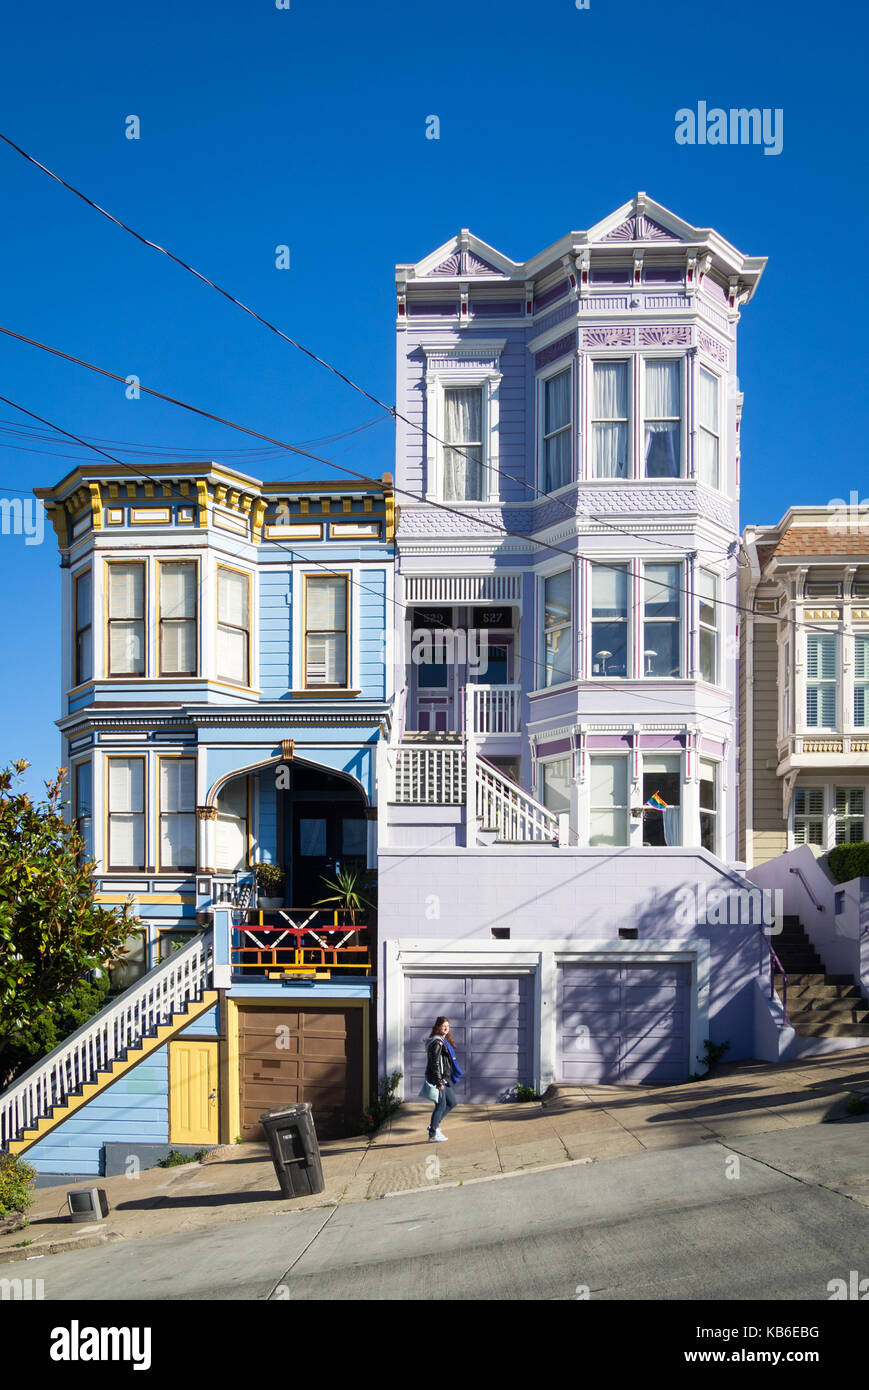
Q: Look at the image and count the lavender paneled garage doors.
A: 2